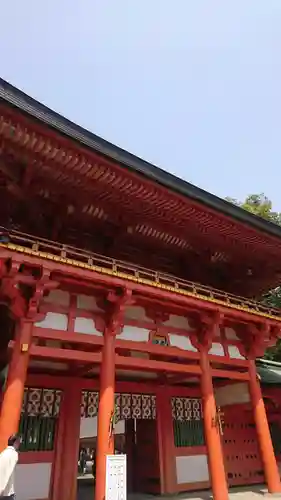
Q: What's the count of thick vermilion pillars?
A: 4